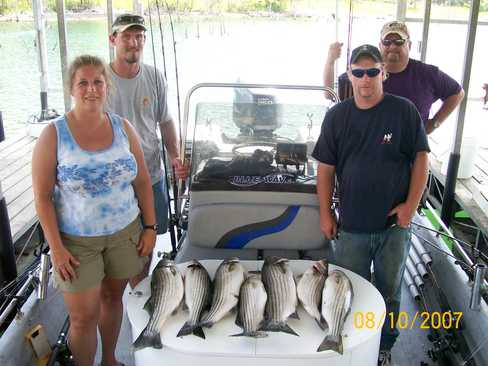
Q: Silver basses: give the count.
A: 7